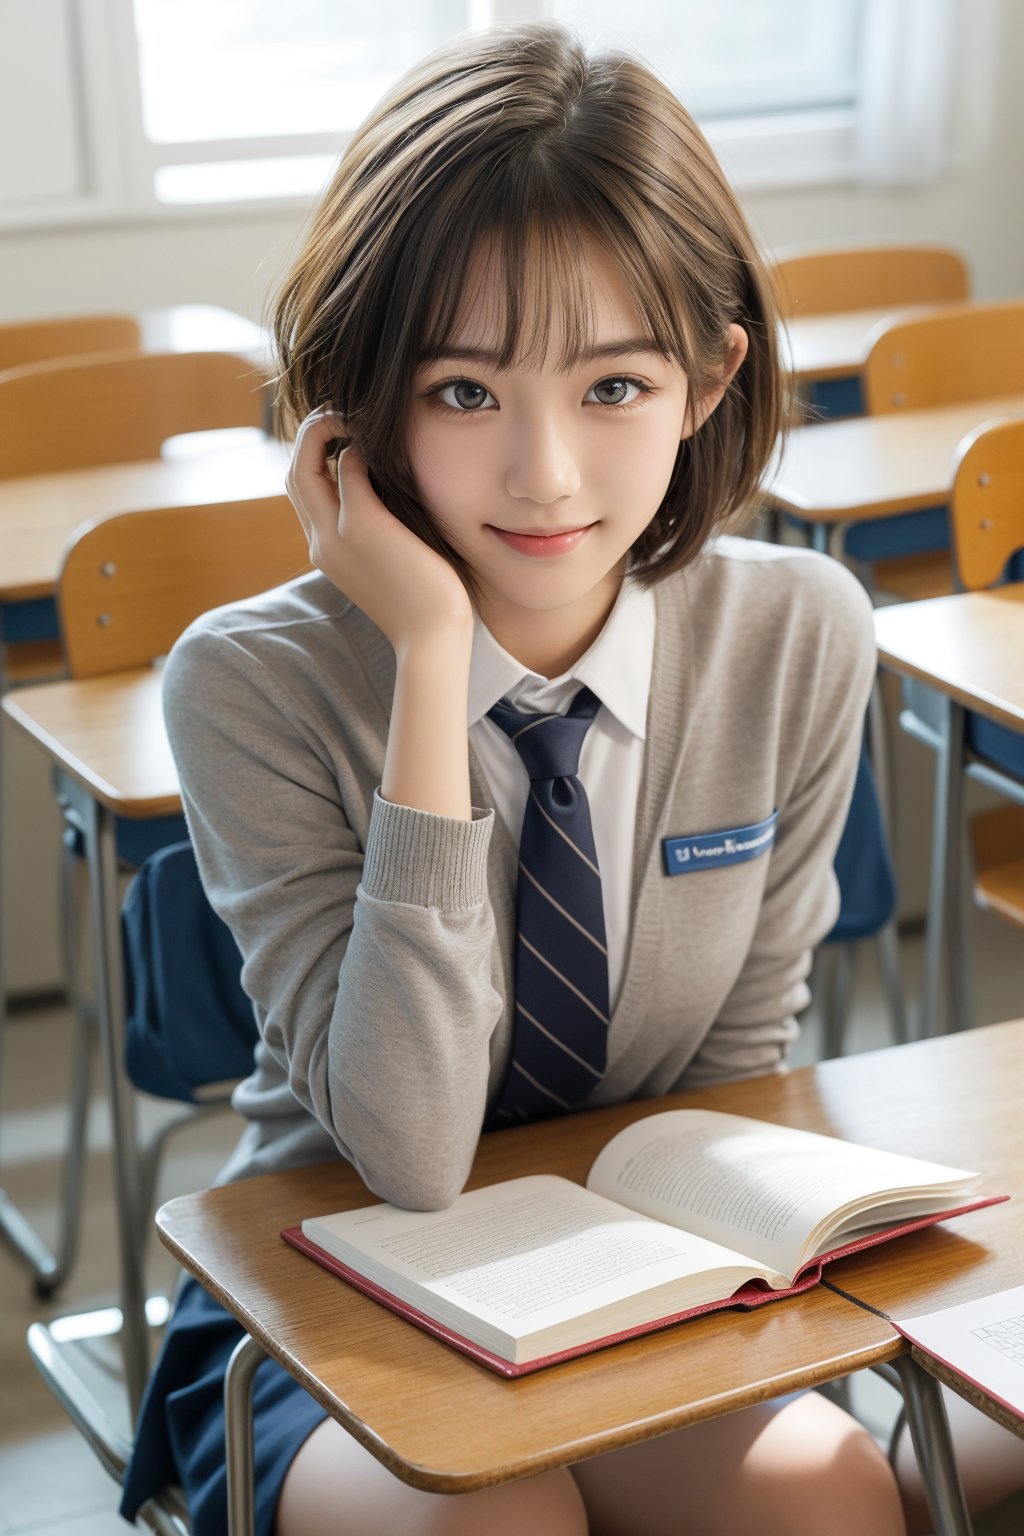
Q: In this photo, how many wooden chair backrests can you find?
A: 6